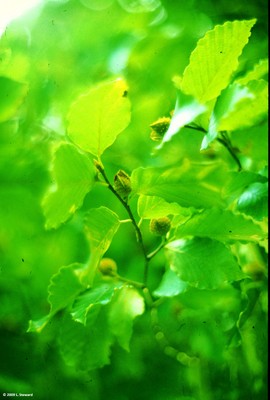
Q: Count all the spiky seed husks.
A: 4